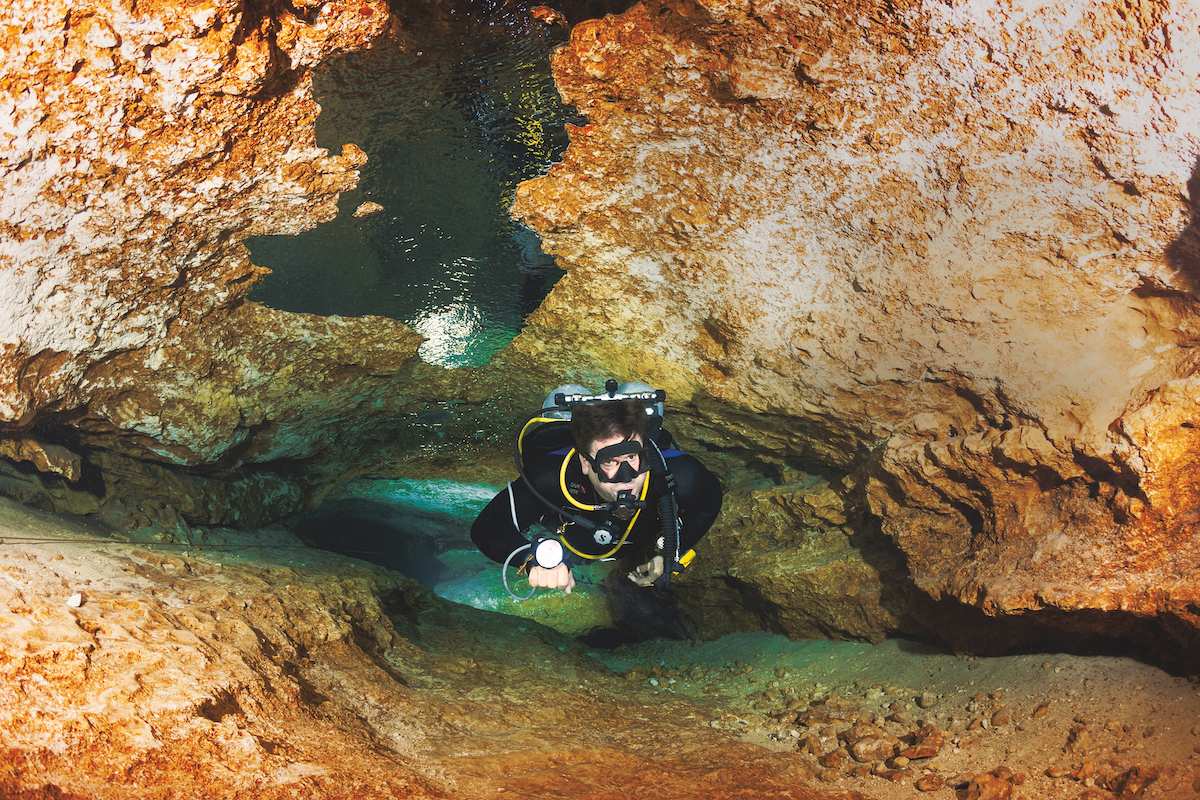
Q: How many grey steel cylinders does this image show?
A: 2